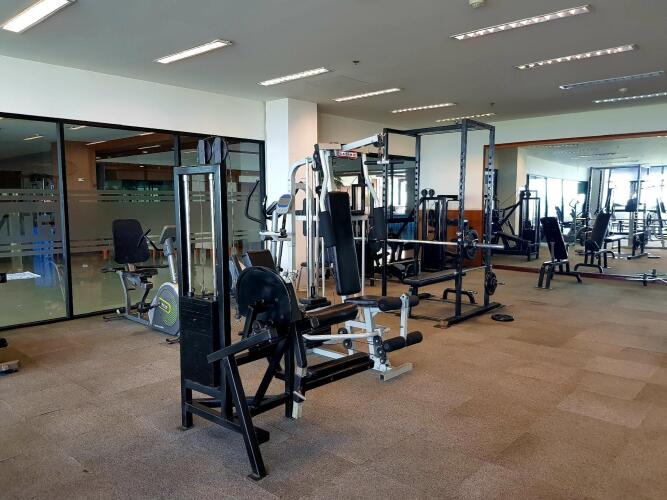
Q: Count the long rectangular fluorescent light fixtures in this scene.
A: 10